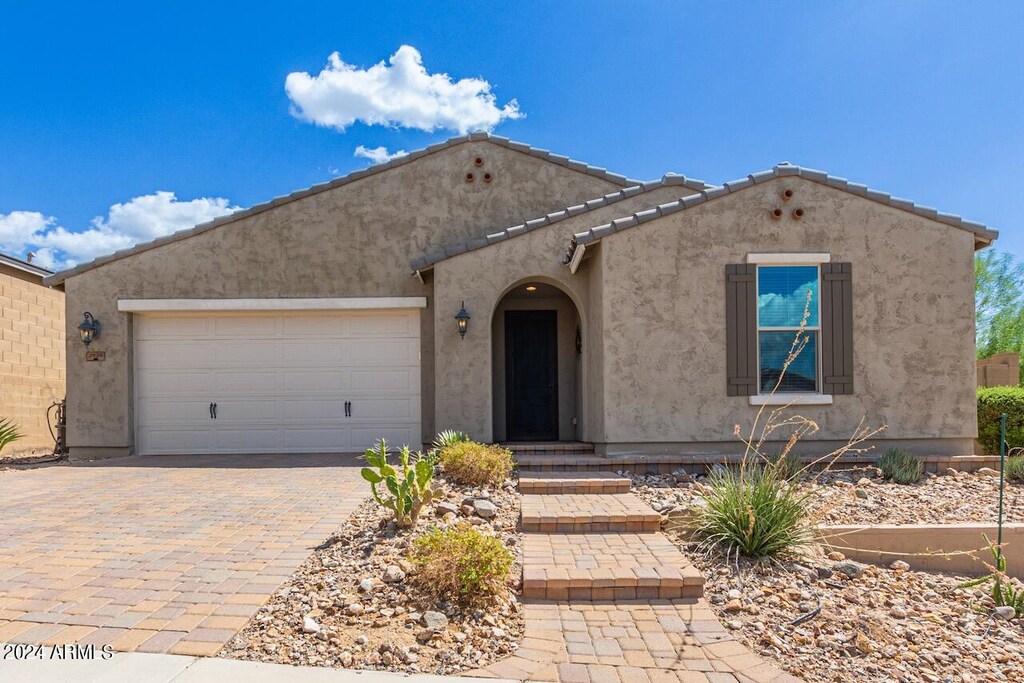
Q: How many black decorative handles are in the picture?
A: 4